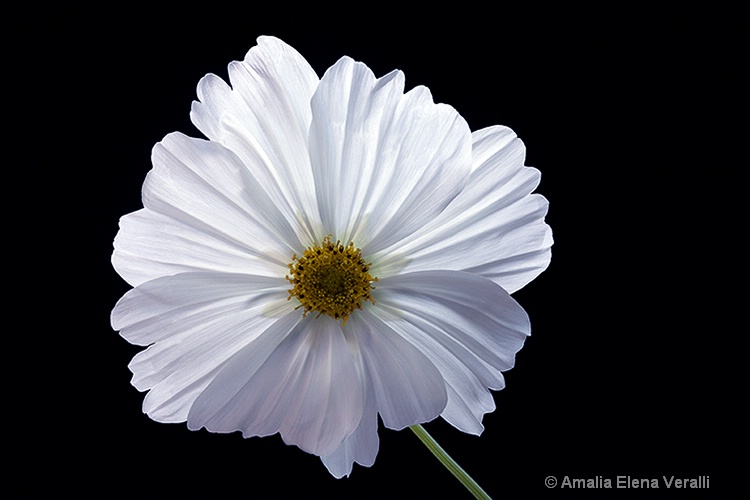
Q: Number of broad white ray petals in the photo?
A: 8